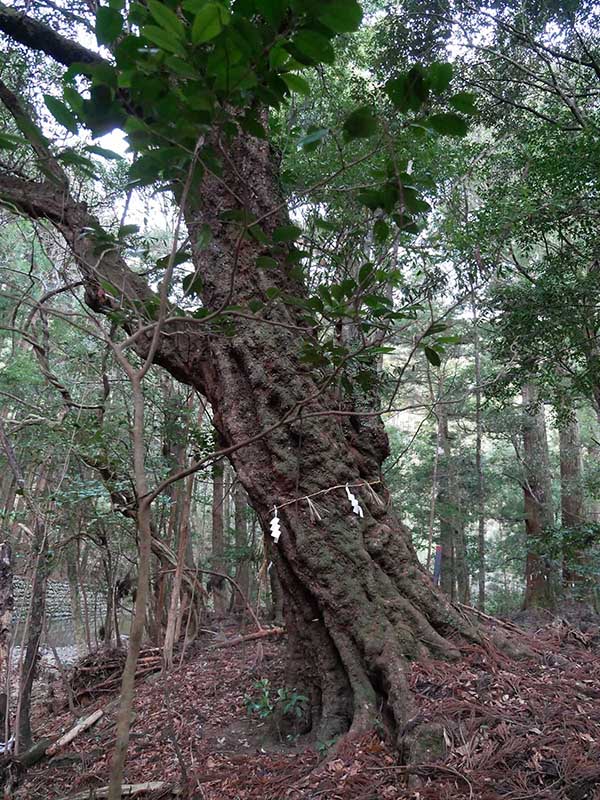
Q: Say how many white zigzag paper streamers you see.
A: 2